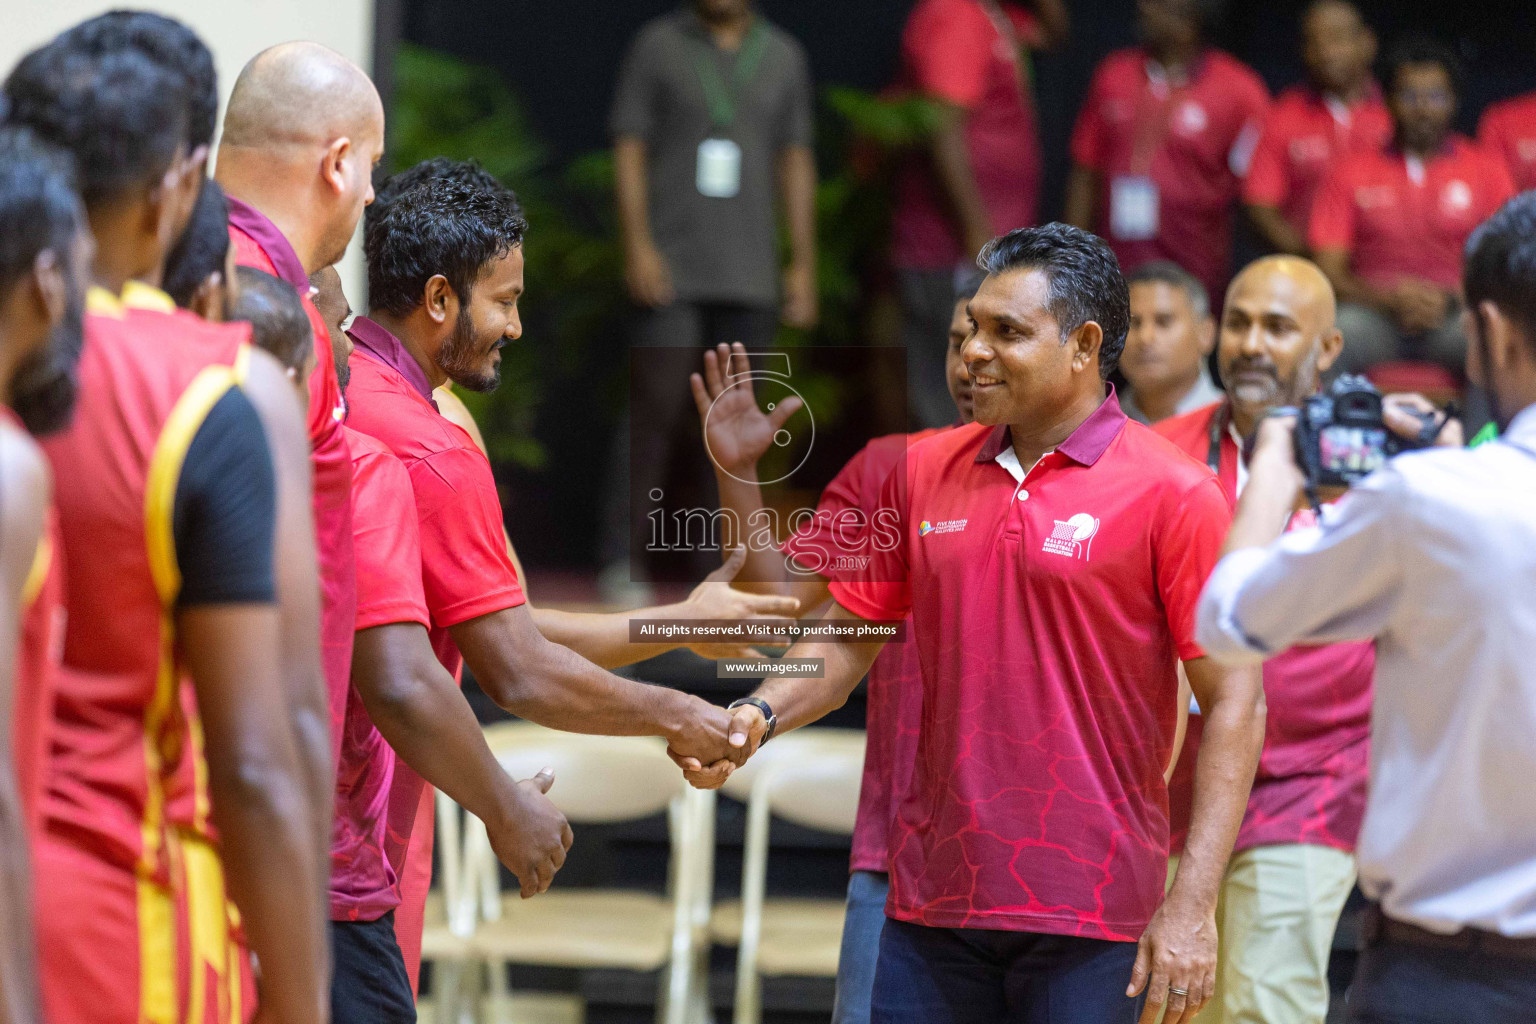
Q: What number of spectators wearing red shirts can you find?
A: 5